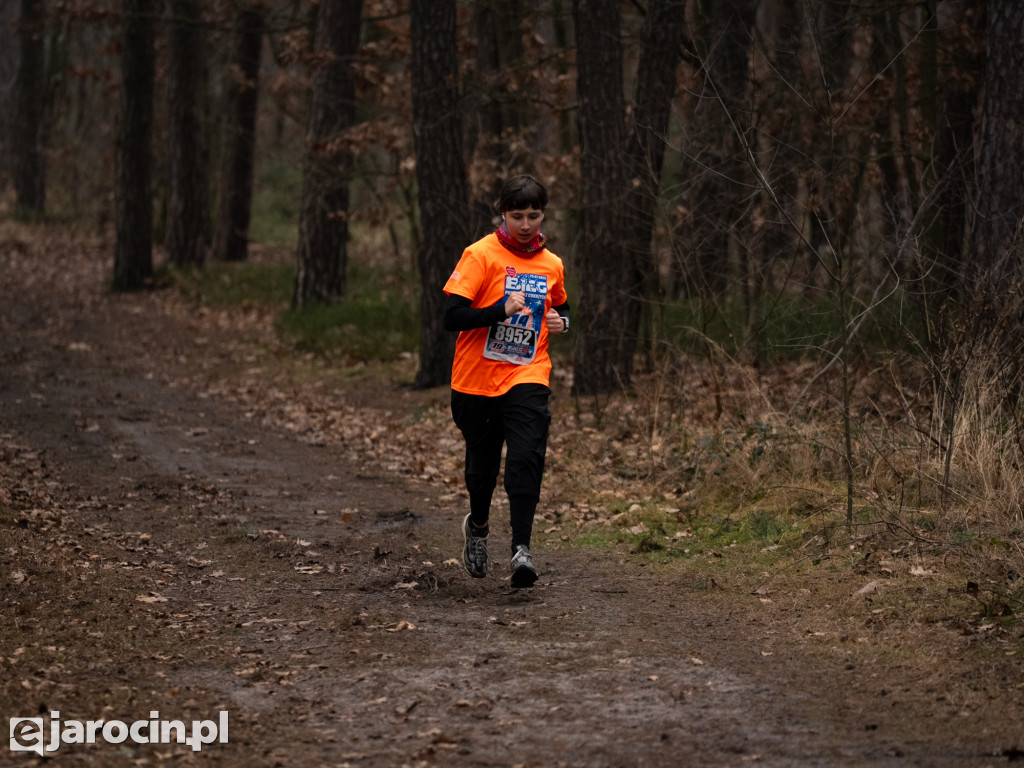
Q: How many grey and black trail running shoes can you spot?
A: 2